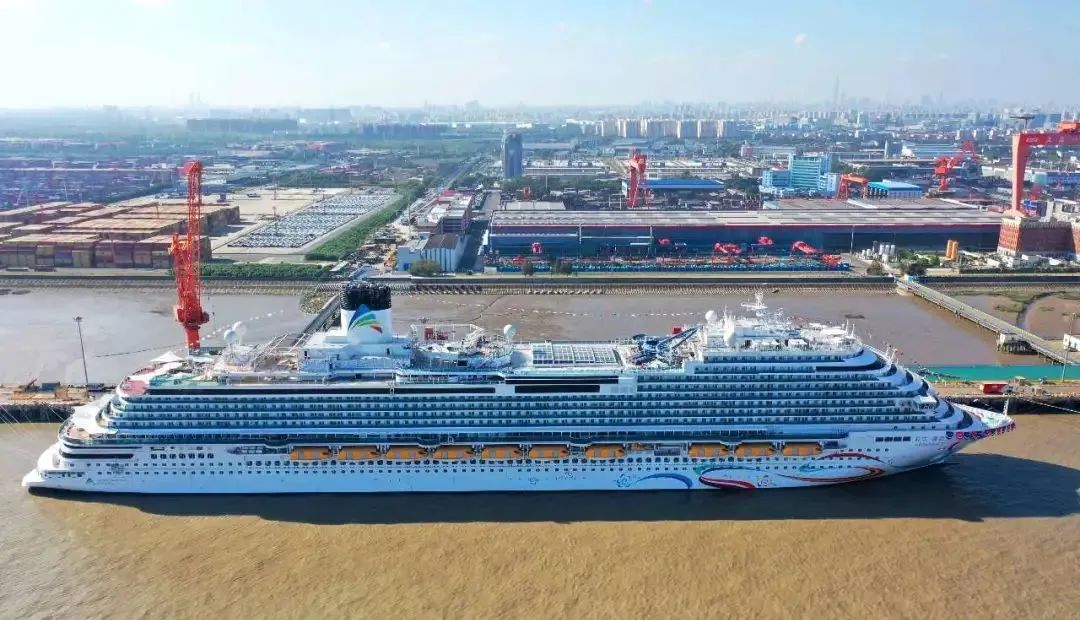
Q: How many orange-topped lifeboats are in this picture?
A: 10